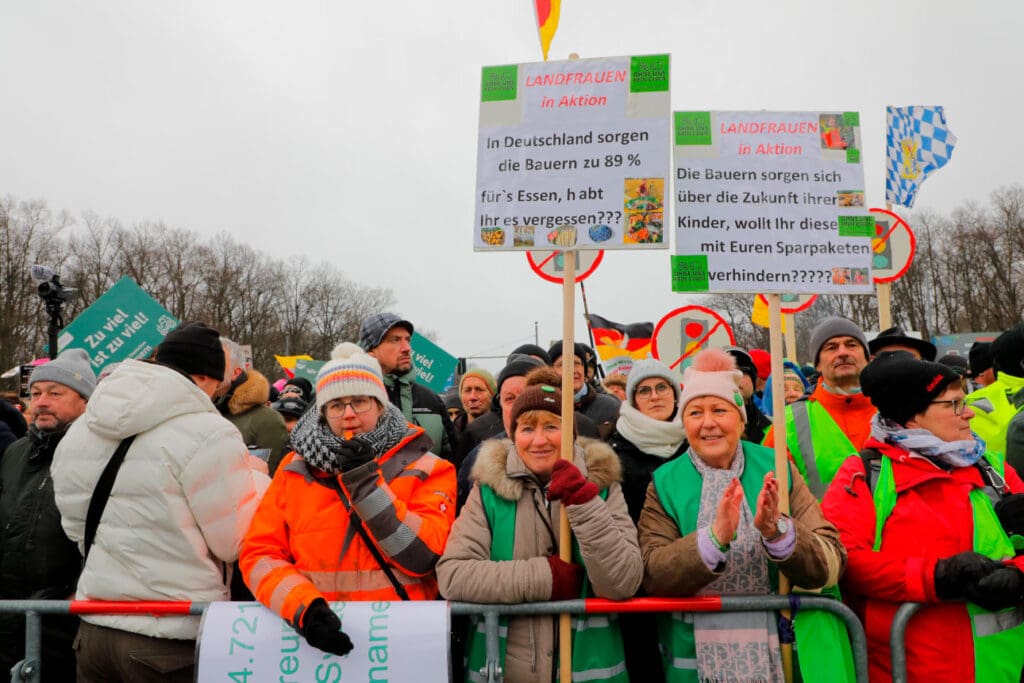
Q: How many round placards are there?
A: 4